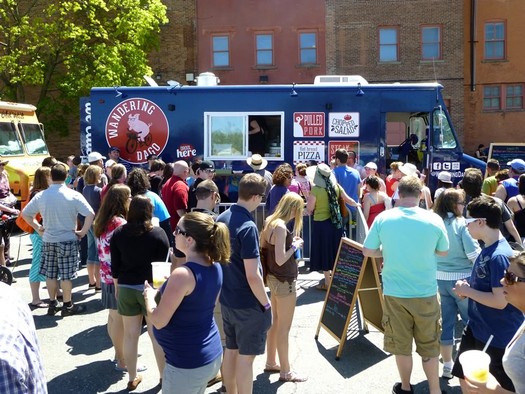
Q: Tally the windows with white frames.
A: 1